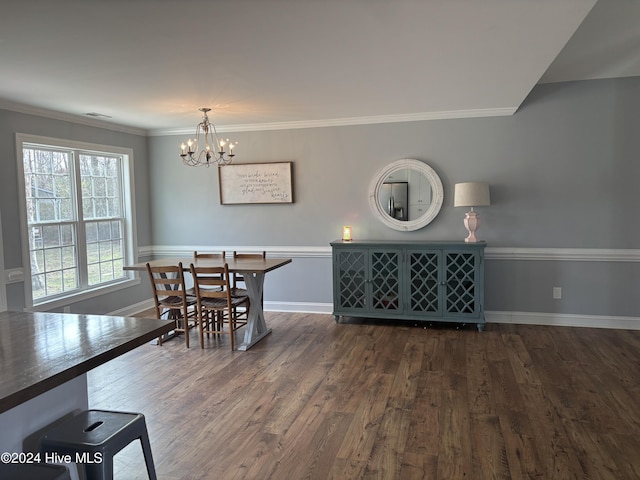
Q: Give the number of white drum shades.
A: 1